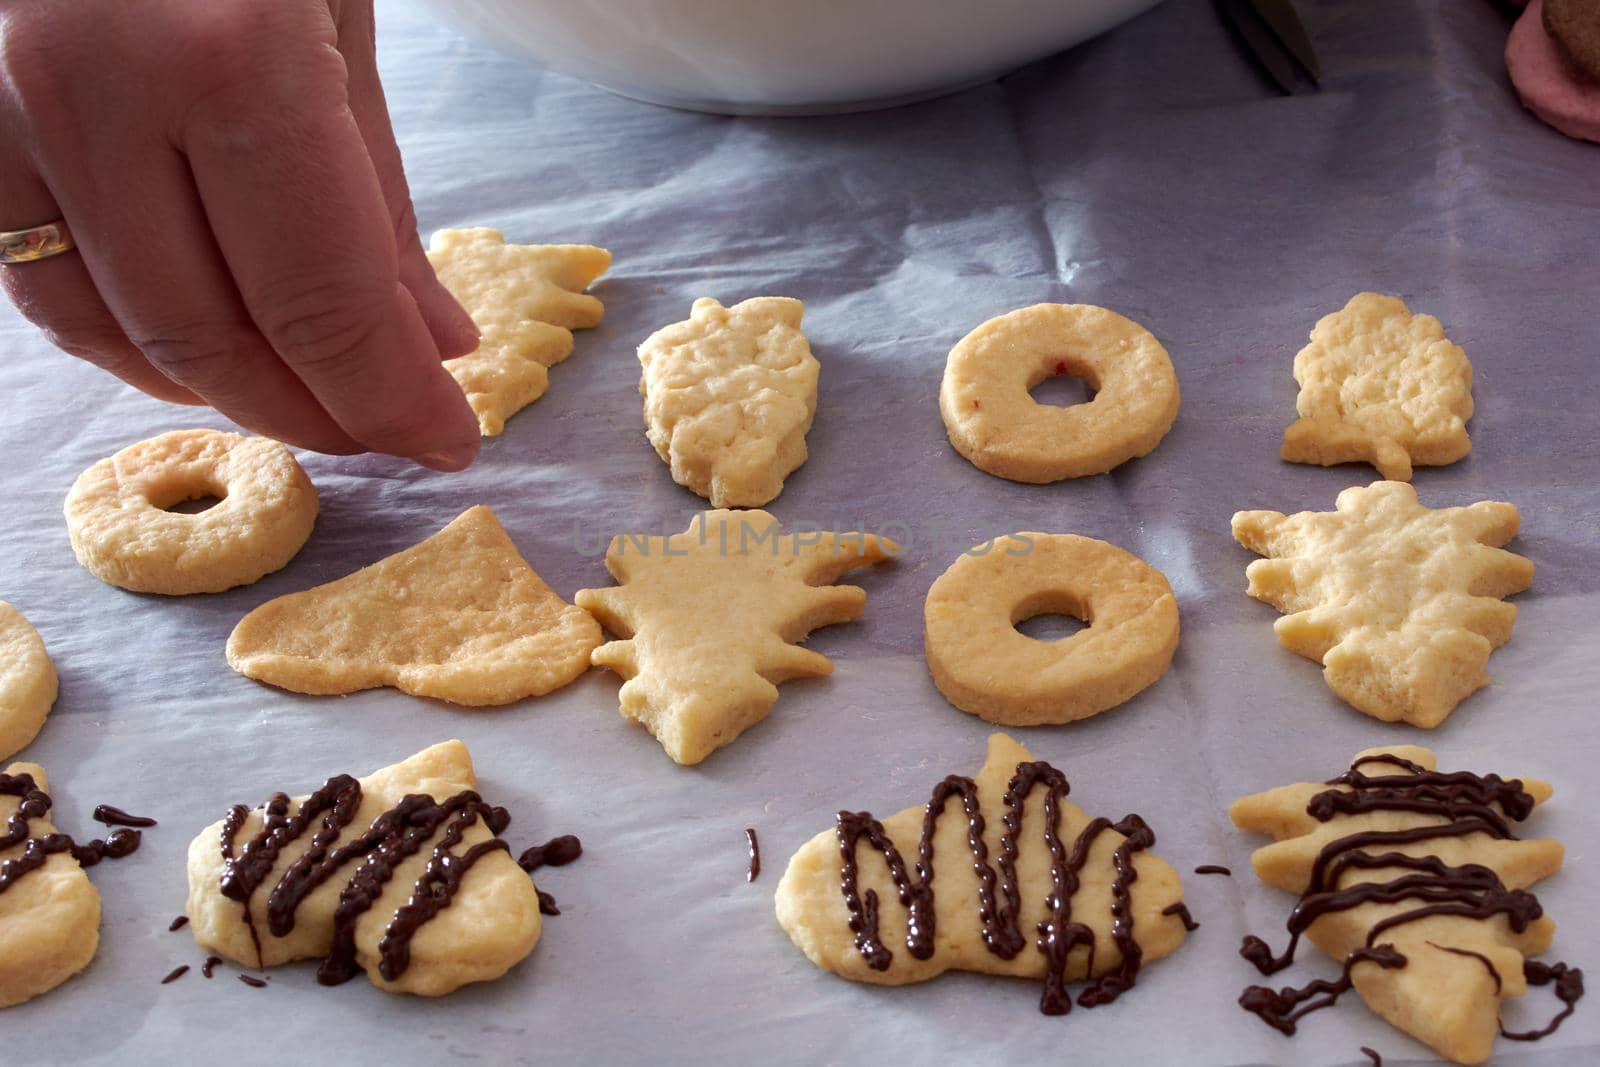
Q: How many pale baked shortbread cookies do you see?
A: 14